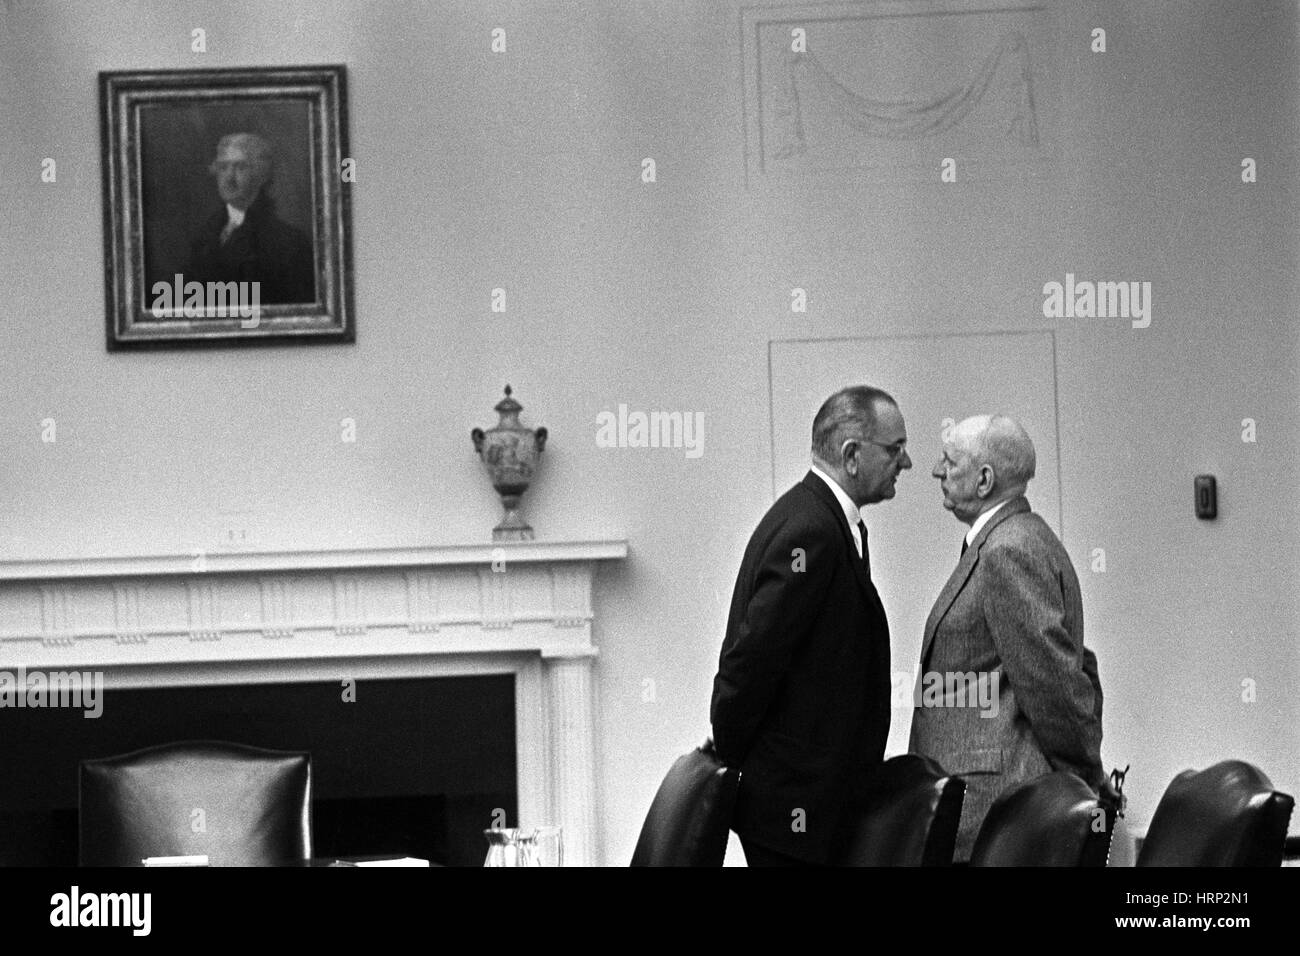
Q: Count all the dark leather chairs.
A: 5